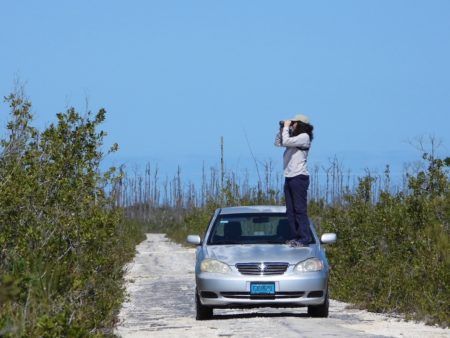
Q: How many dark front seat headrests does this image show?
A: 2